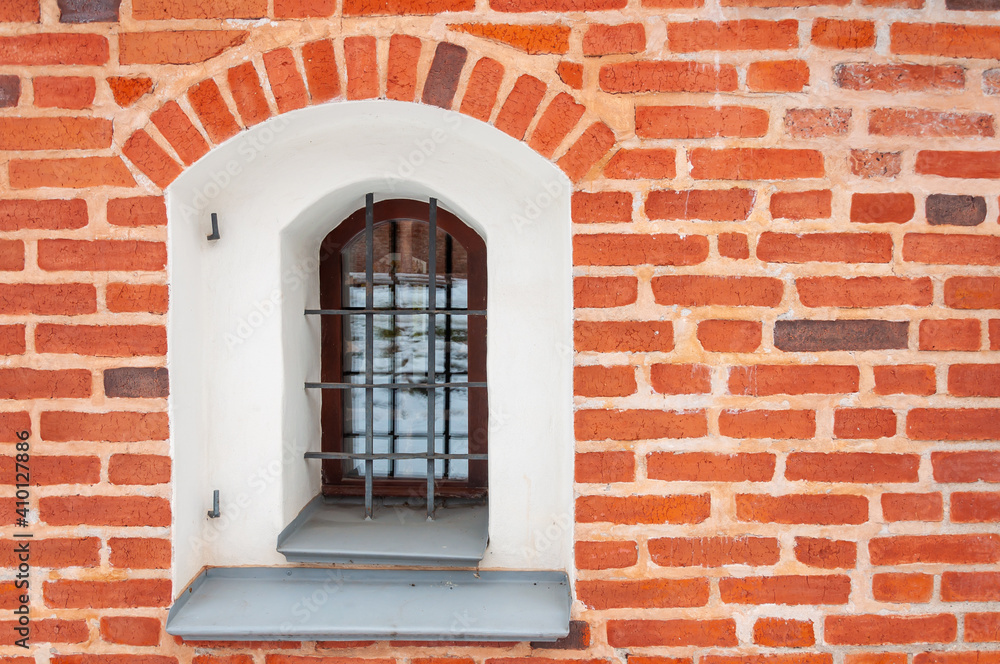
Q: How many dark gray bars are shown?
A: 5